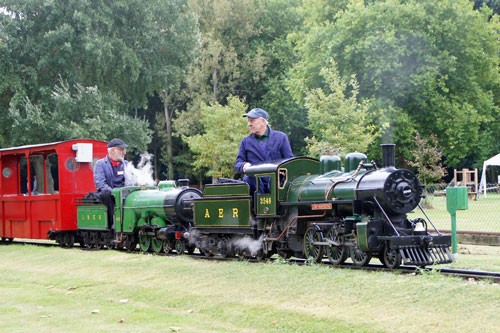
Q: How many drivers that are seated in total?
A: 2